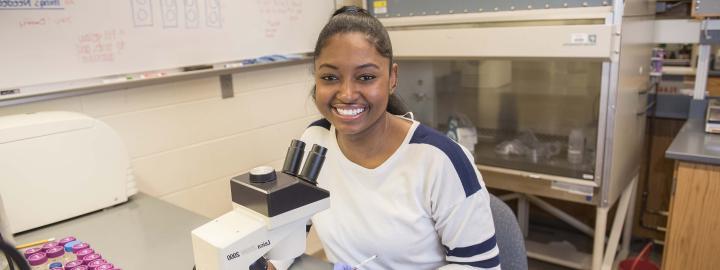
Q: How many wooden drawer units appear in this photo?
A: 1